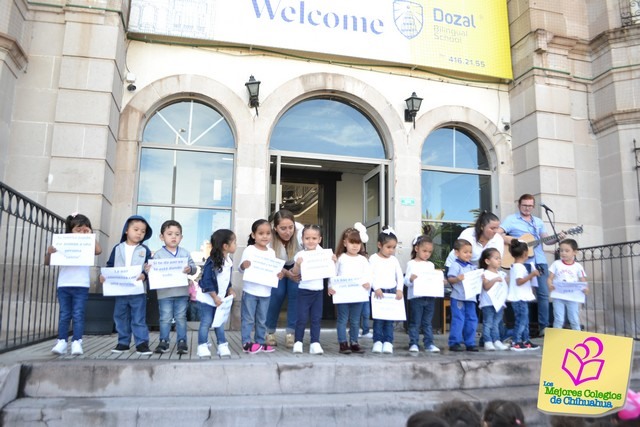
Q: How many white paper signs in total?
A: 13